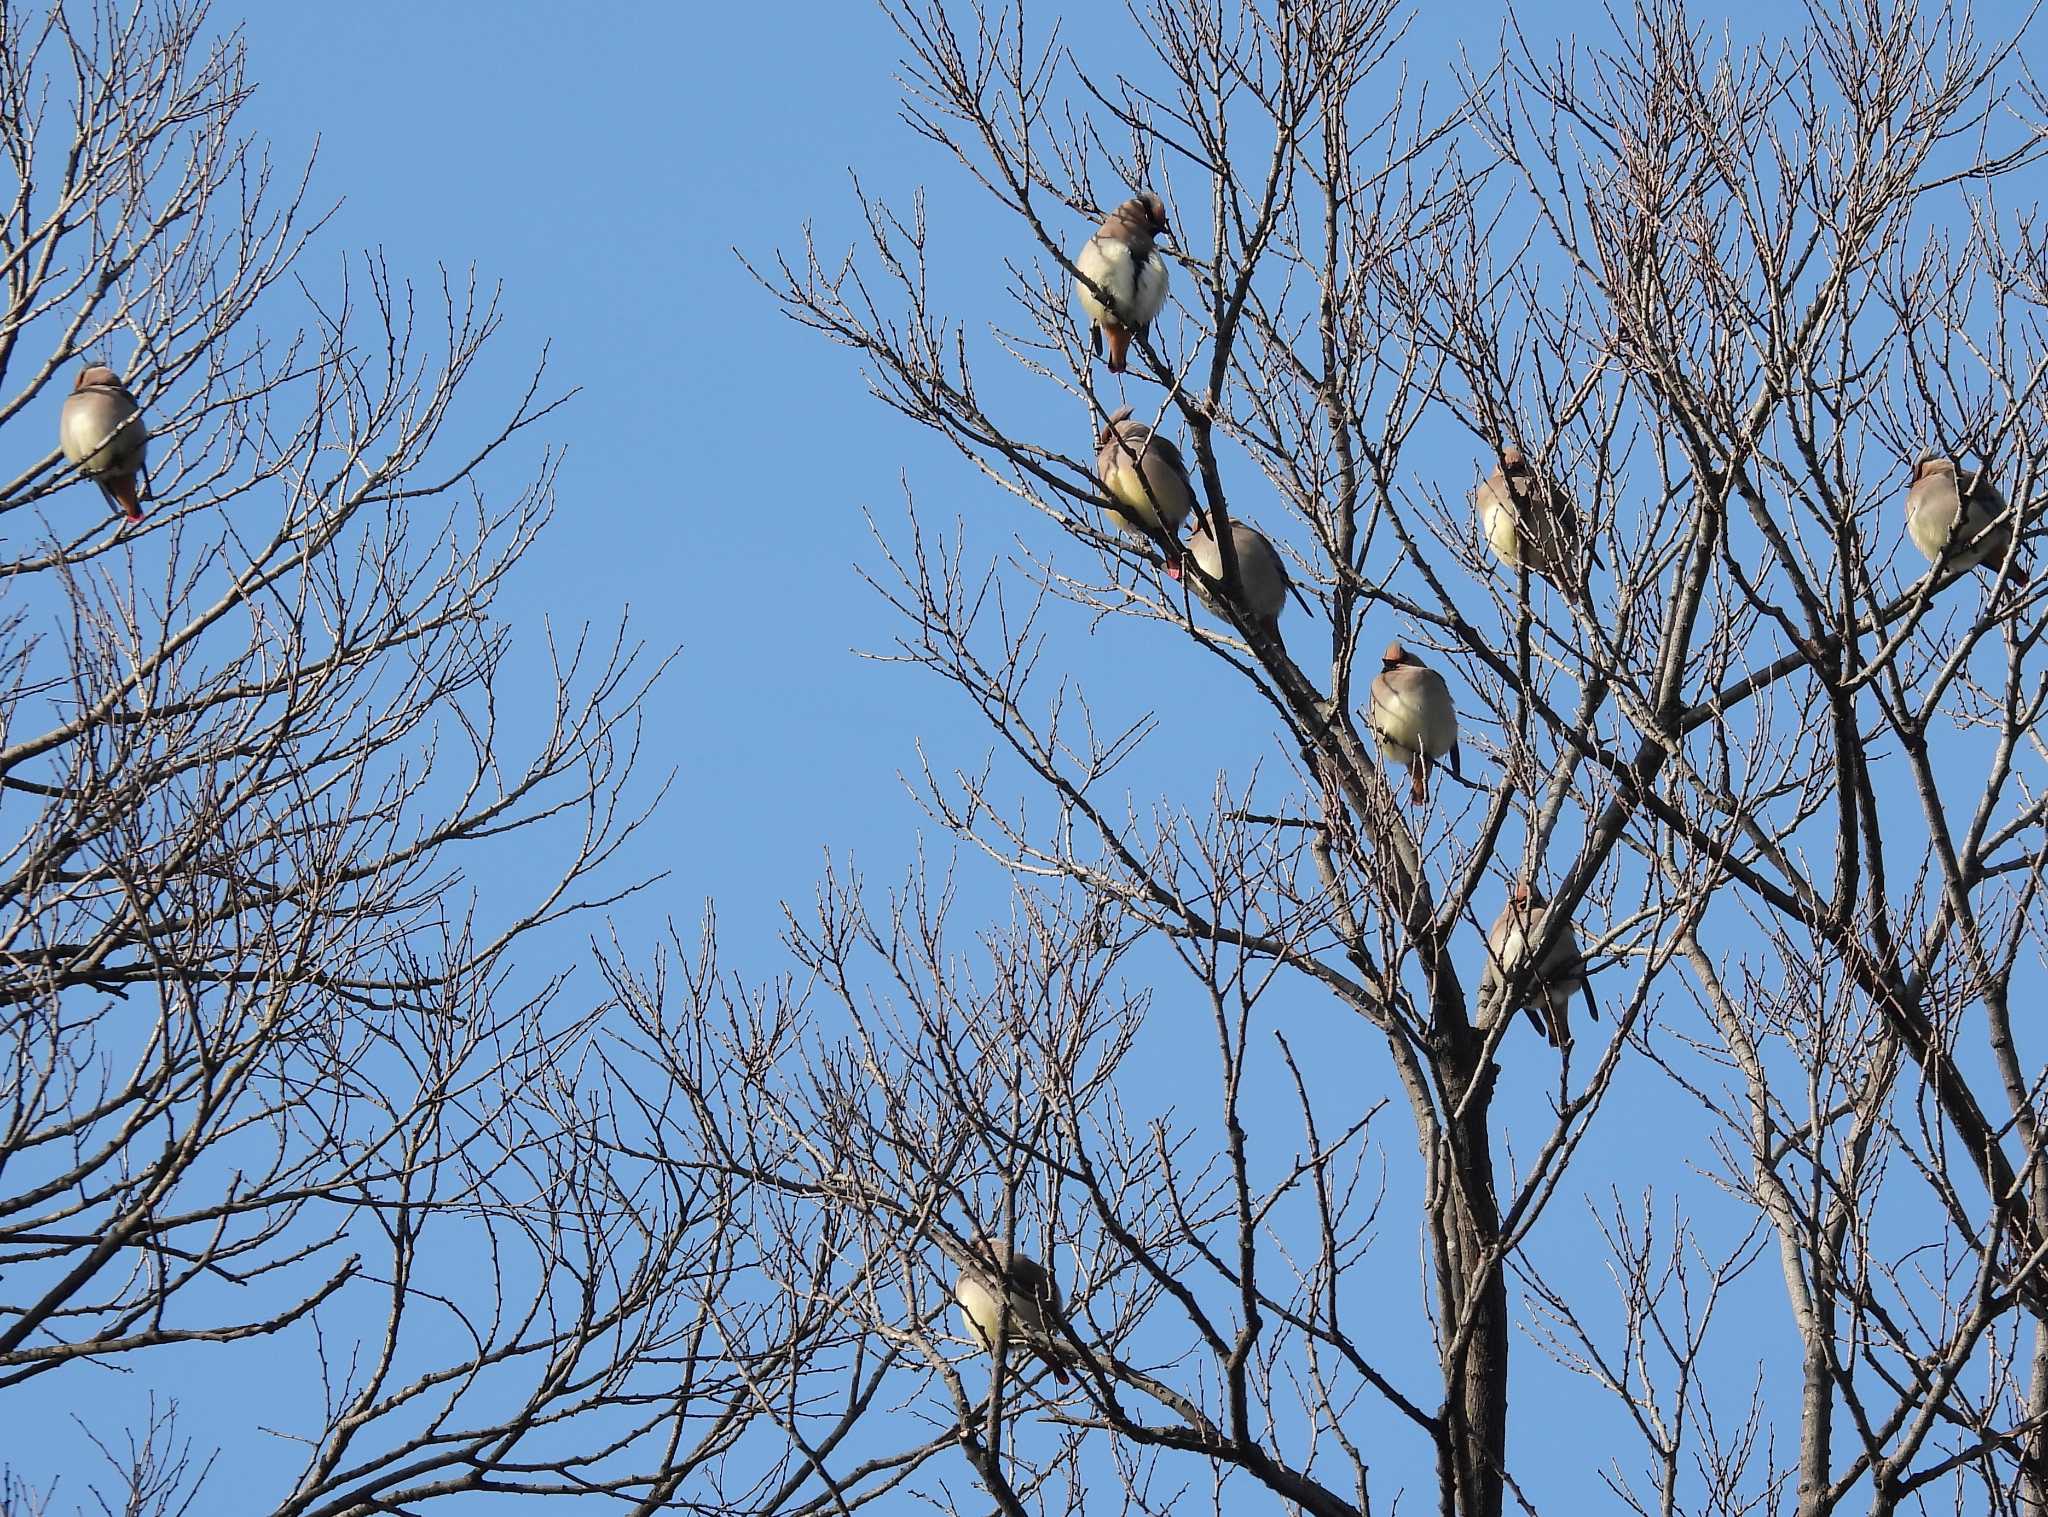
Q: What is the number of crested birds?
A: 9